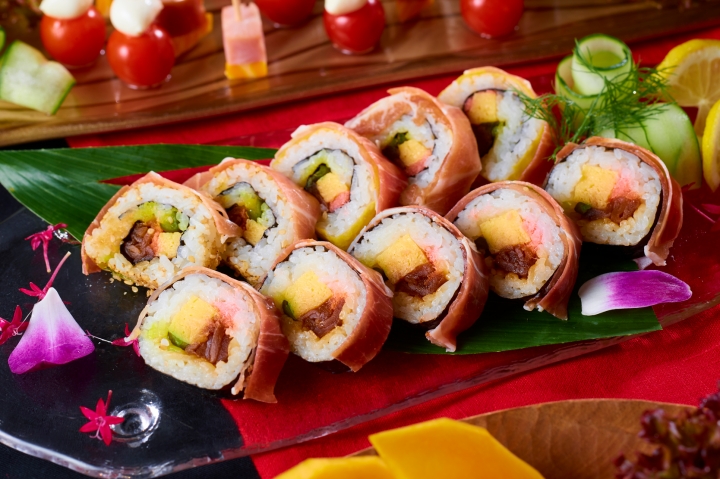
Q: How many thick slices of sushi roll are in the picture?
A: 10